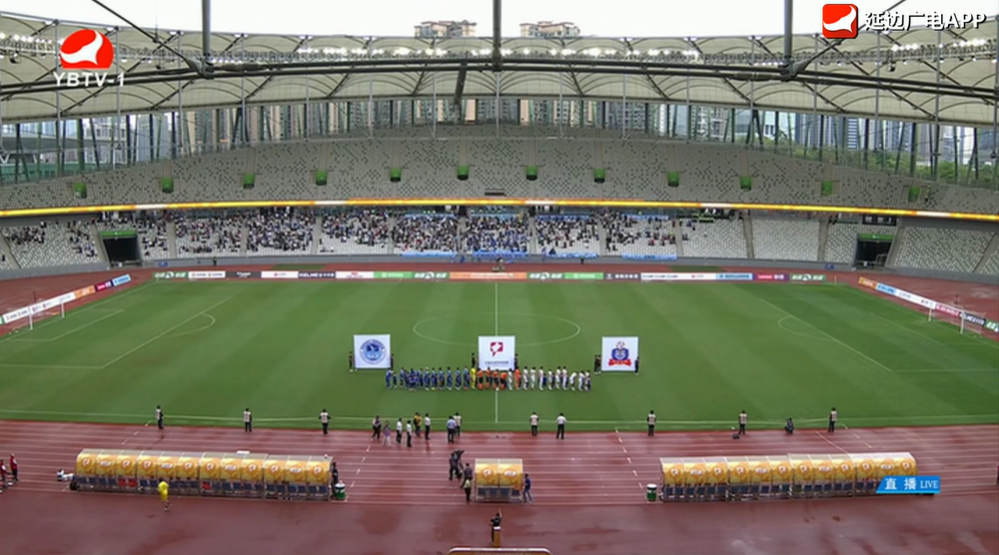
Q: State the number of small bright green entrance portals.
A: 12